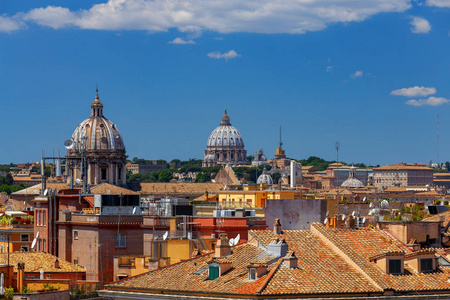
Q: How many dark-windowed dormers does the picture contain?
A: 2